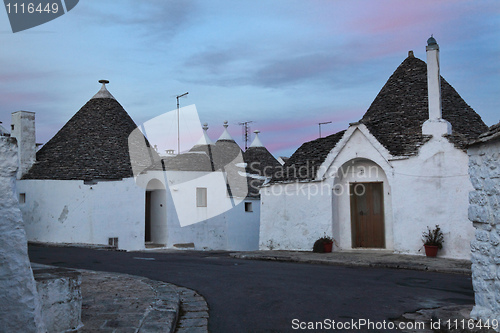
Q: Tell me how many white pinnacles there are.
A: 4